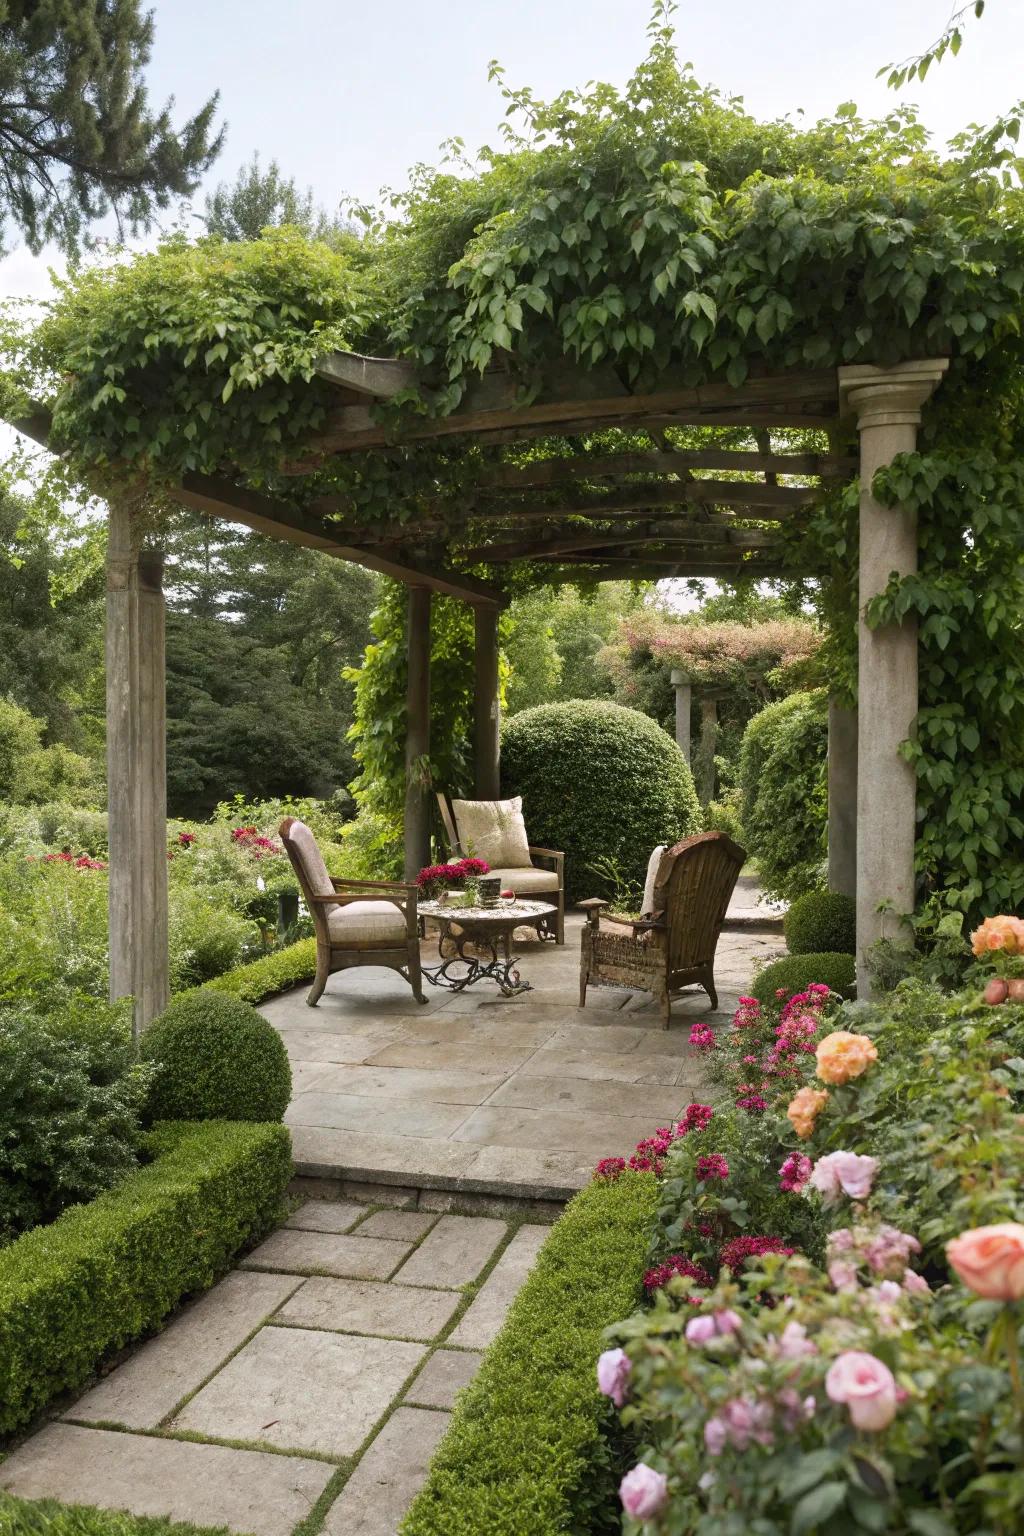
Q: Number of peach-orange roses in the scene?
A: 4